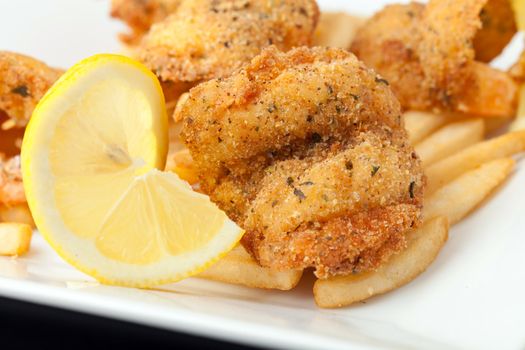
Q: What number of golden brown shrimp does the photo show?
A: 4